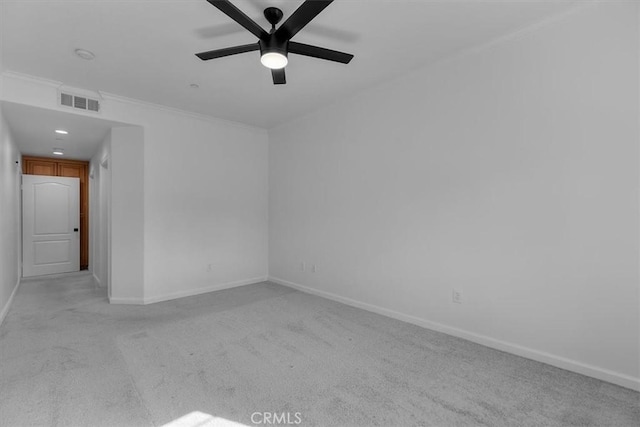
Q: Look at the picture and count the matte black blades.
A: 5